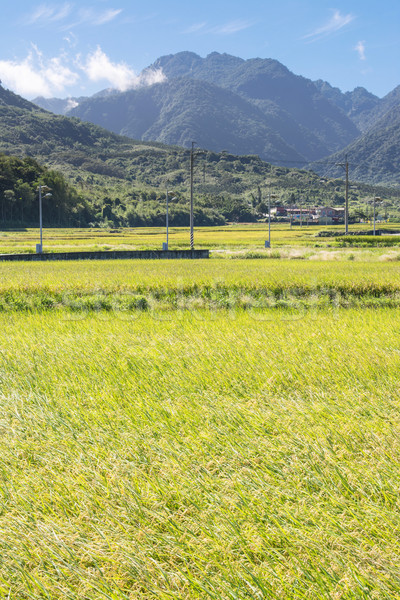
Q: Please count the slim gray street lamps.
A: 4